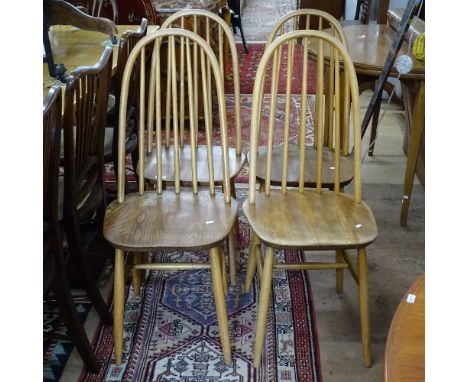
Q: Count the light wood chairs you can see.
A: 4